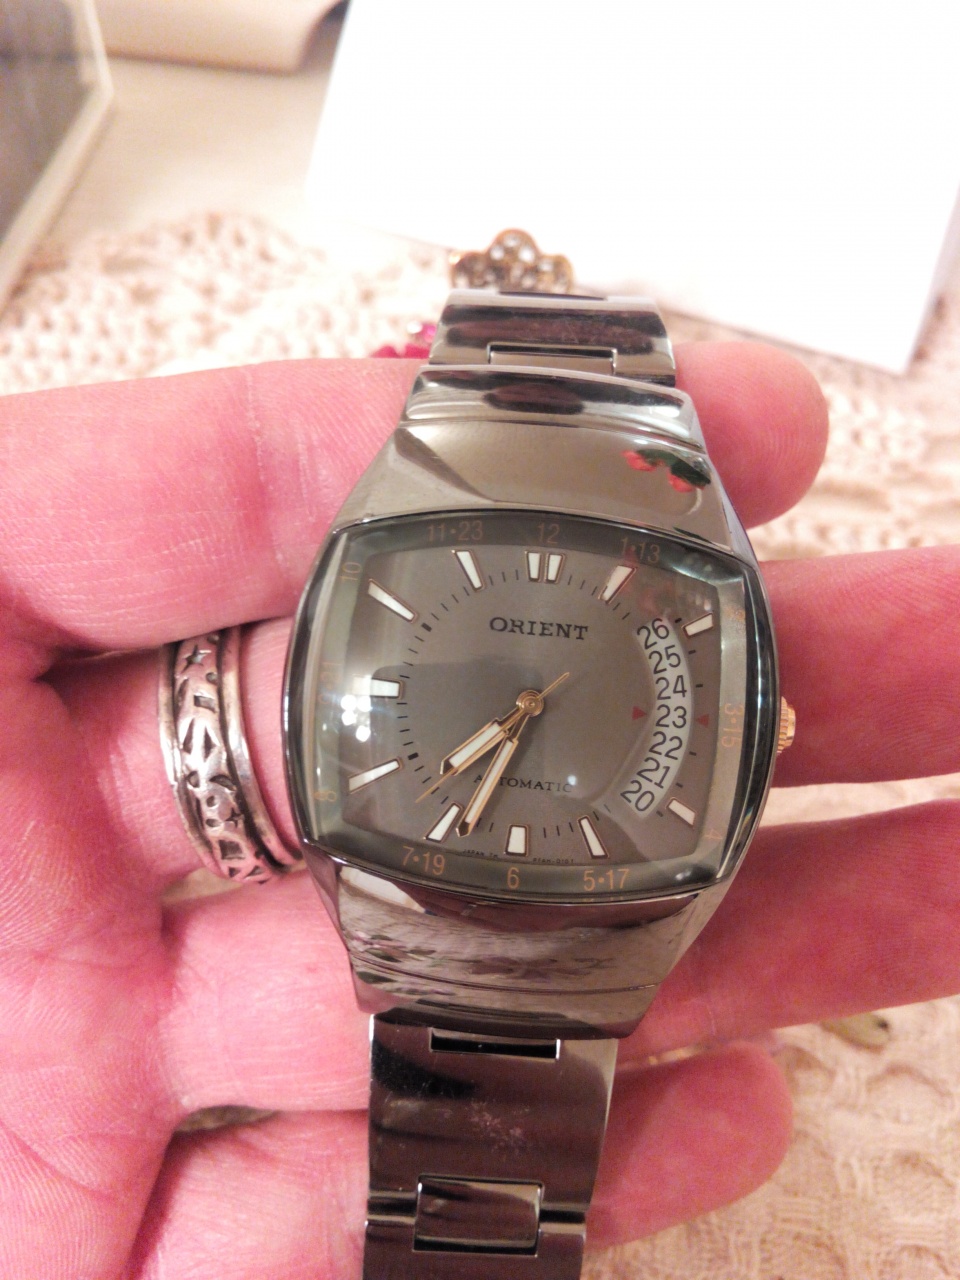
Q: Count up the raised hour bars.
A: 12